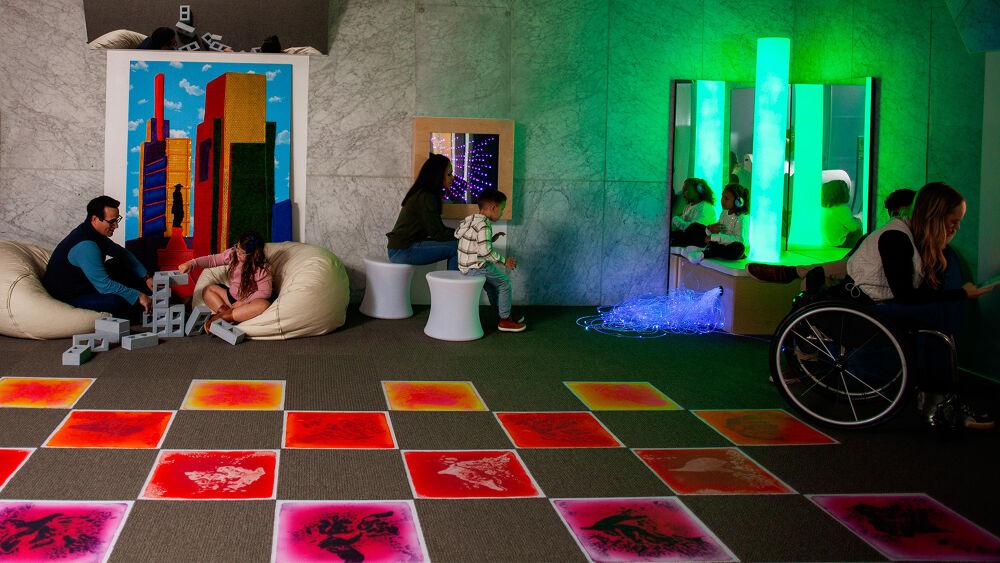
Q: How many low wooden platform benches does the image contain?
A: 1